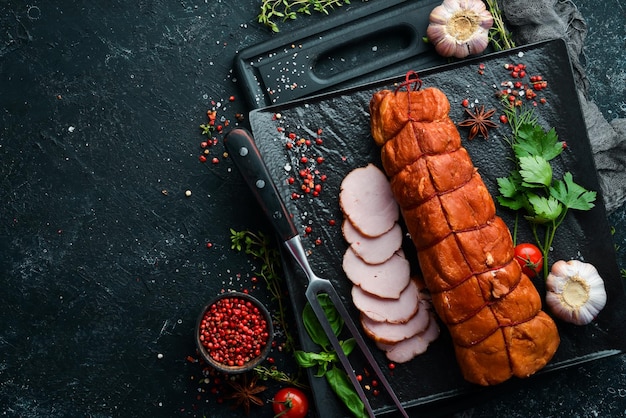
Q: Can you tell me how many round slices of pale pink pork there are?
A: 6